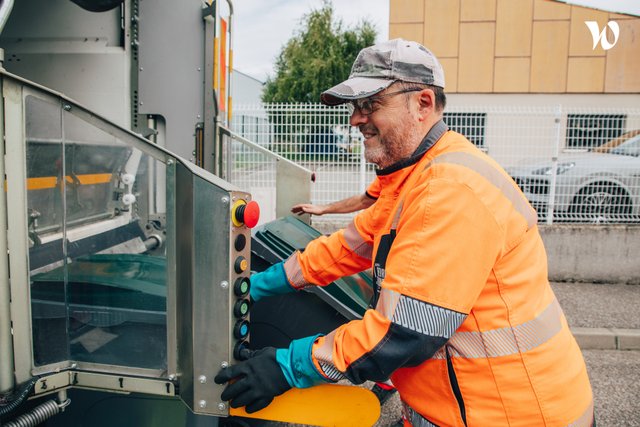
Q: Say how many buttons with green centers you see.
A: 2